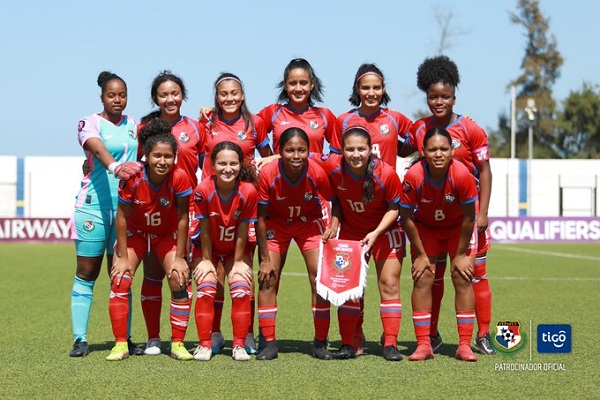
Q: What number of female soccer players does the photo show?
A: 11